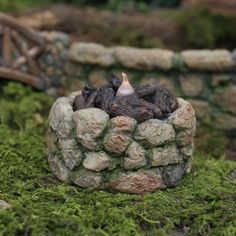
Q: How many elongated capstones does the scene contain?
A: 3